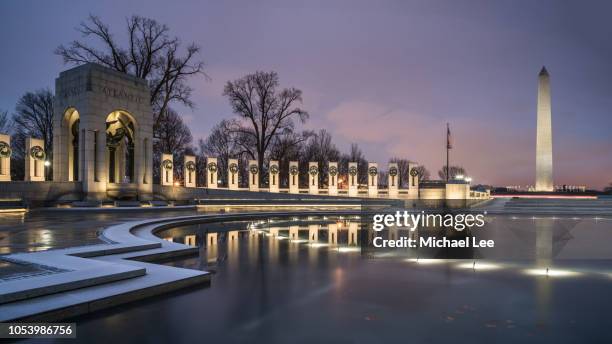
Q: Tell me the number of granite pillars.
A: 15